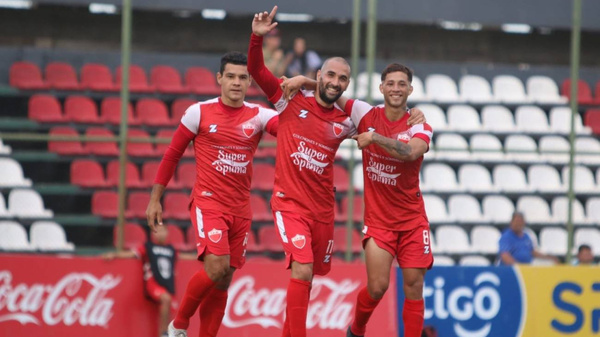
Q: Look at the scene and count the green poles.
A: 4